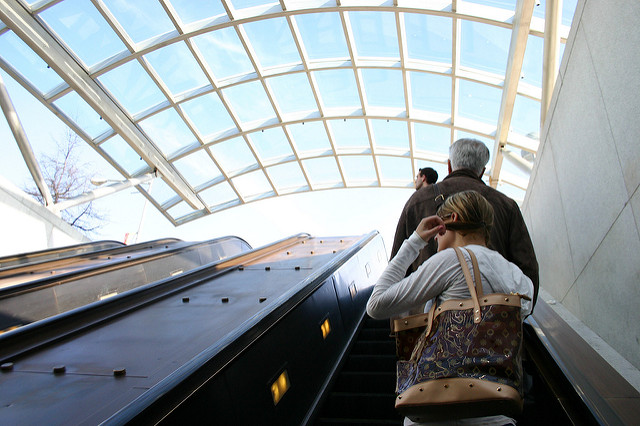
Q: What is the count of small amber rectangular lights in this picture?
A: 2